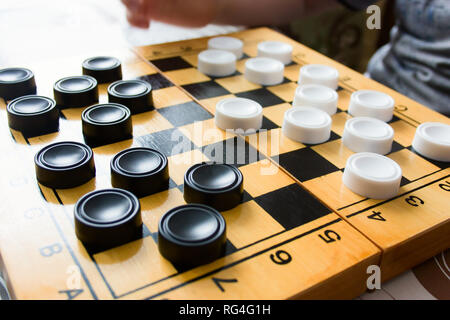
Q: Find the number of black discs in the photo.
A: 11